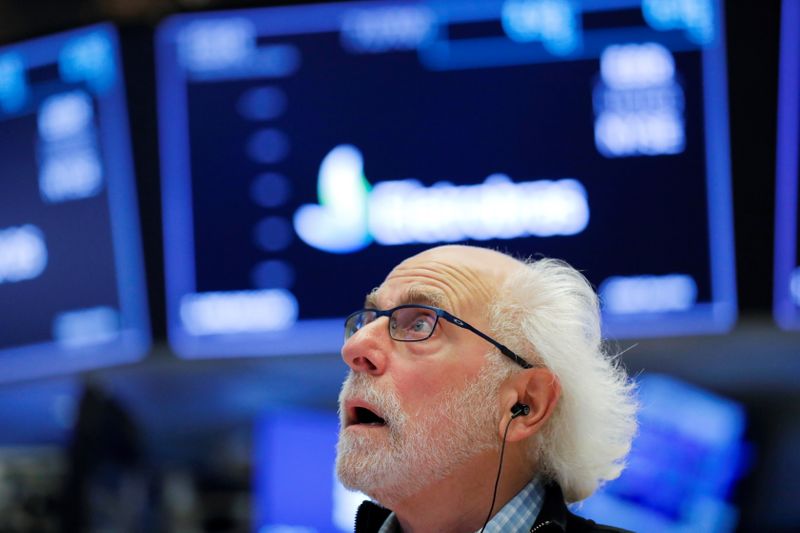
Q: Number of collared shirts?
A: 1